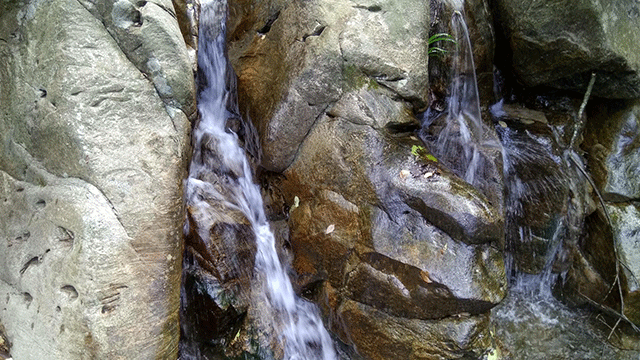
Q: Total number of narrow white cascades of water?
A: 2